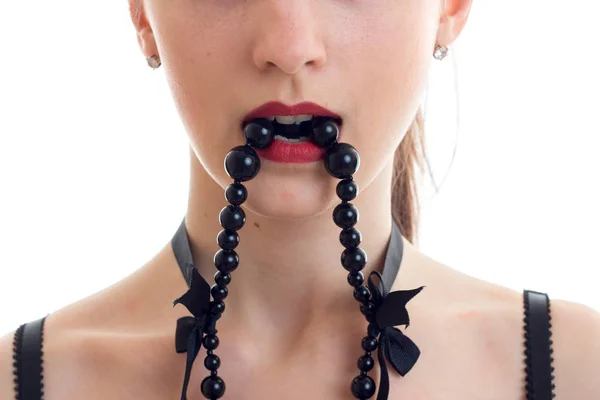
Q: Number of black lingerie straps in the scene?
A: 2